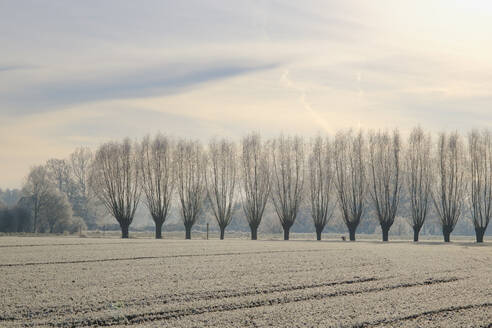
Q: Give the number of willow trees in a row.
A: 12